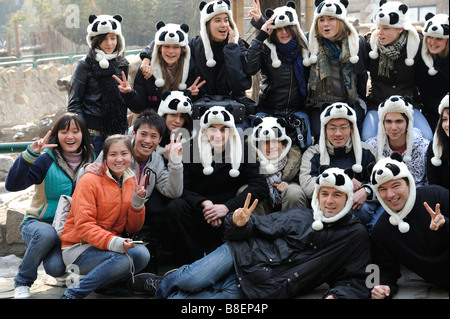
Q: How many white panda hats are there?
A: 15